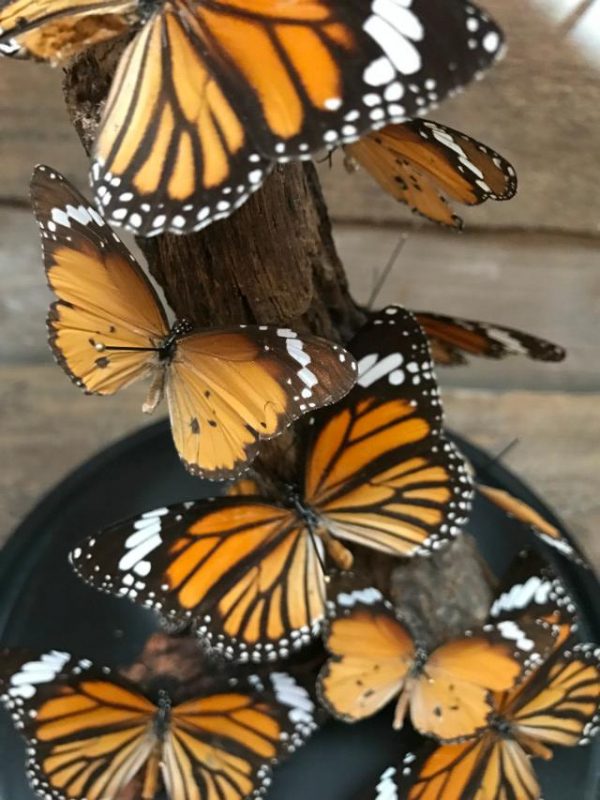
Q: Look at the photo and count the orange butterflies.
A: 9